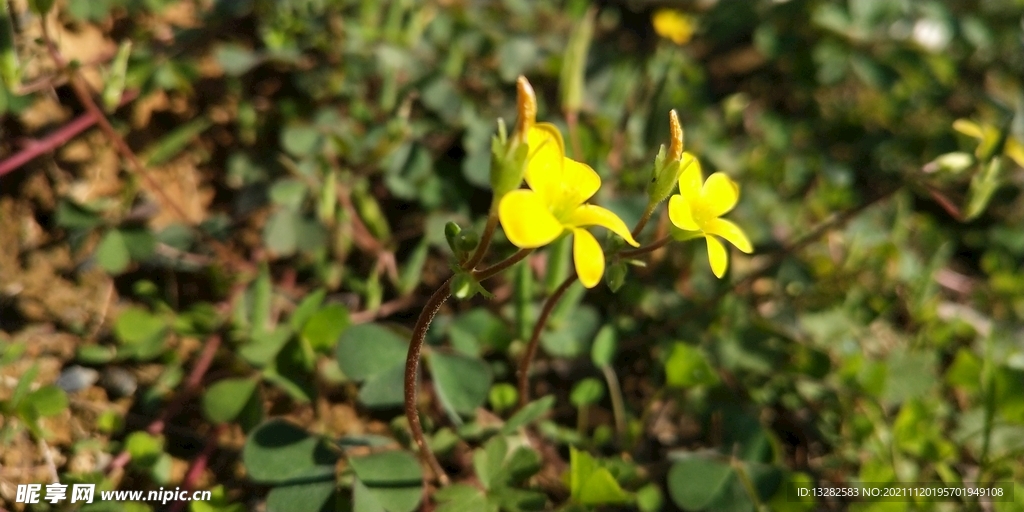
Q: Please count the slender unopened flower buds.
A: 2